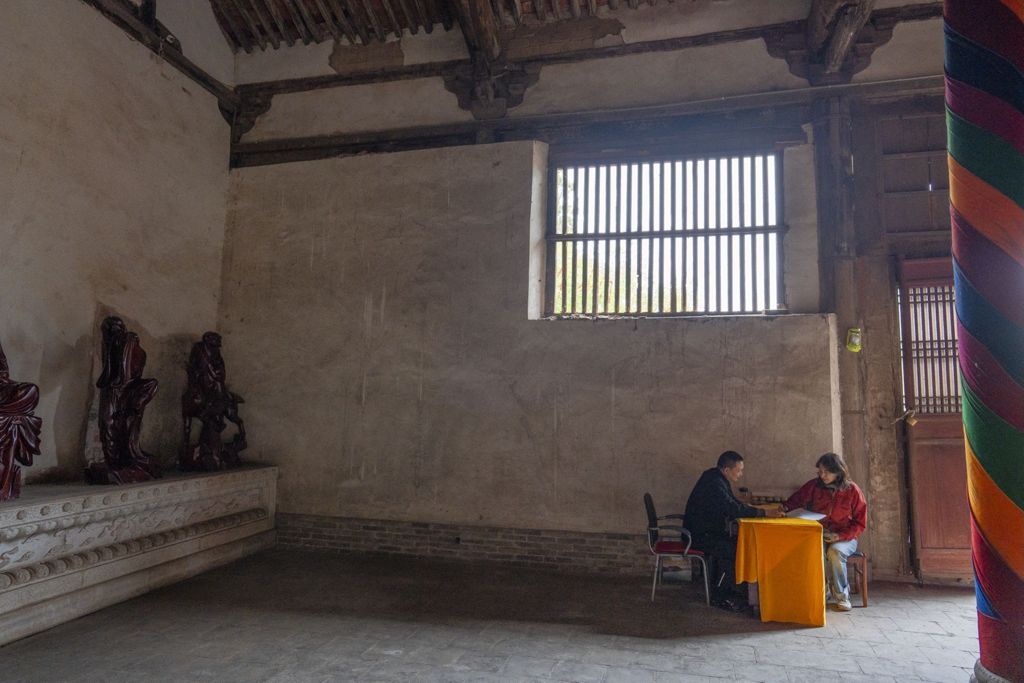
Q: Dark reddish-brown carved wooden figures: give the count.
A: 3